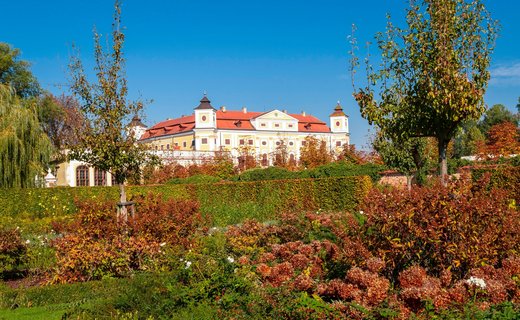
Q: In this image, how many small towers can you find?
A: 3